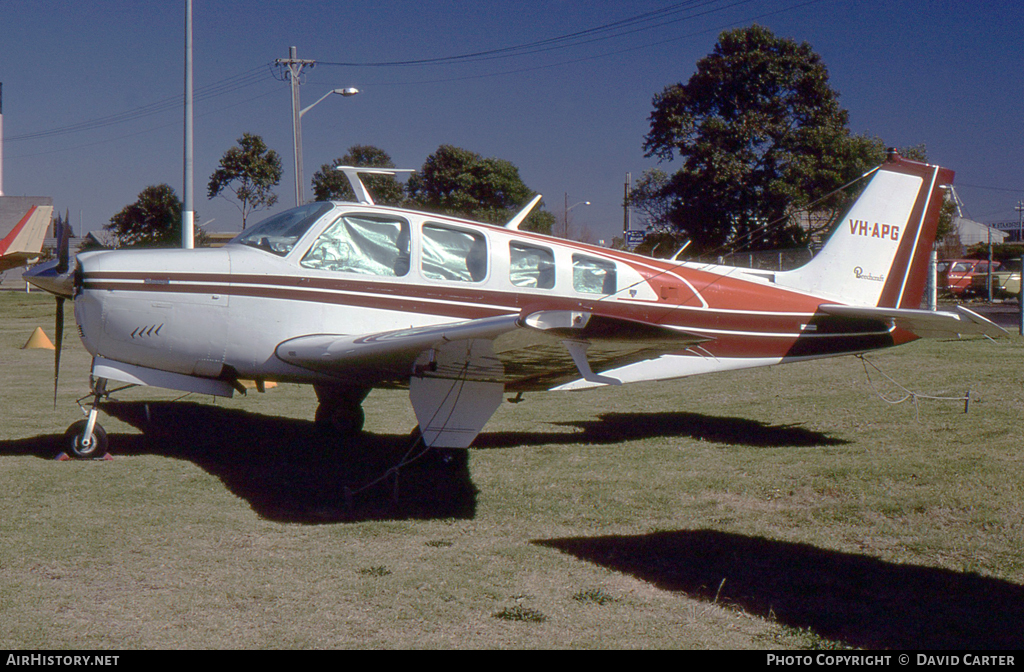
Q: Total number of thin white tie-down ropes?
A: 2